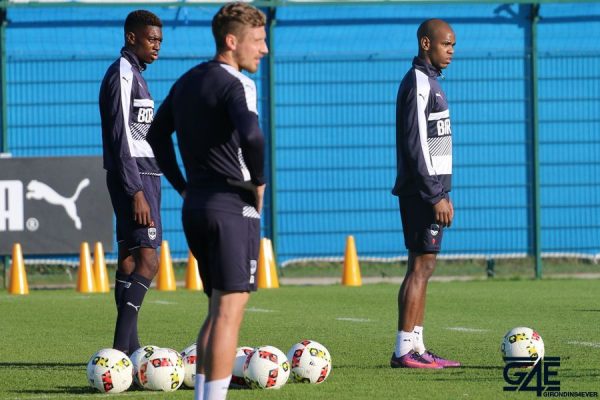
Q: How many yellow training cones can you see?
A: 7